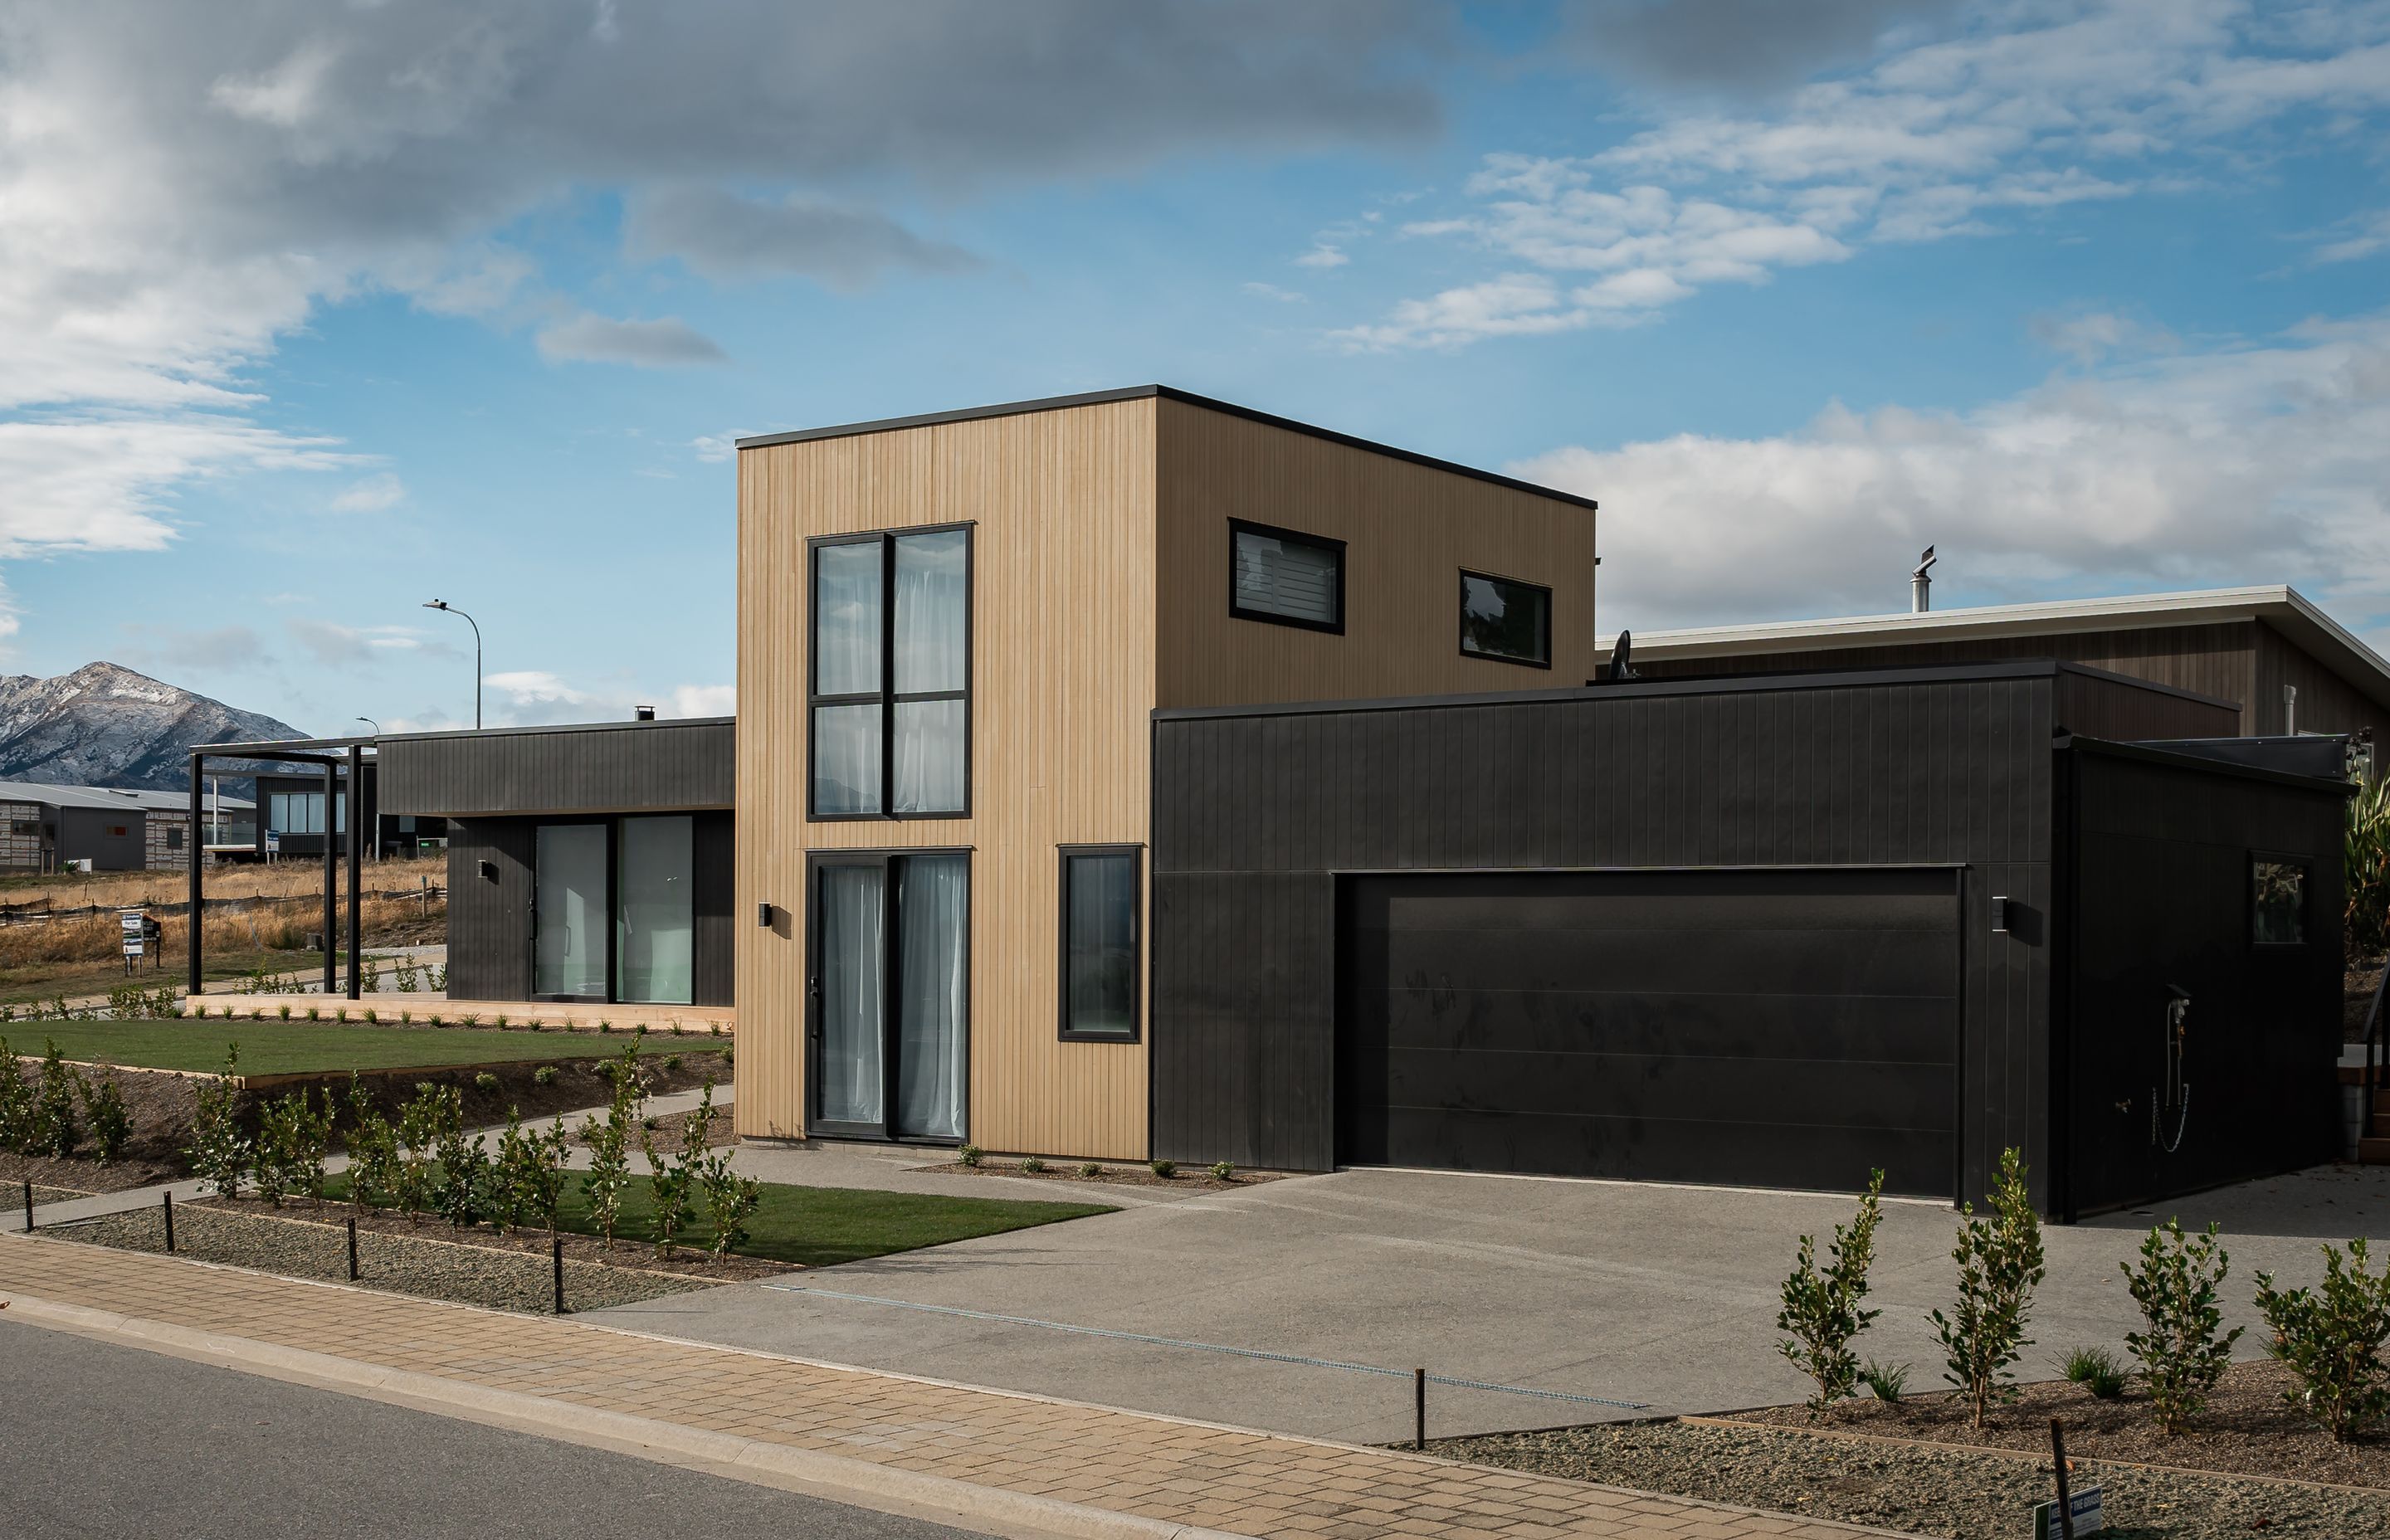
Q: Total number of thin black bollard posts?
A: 6